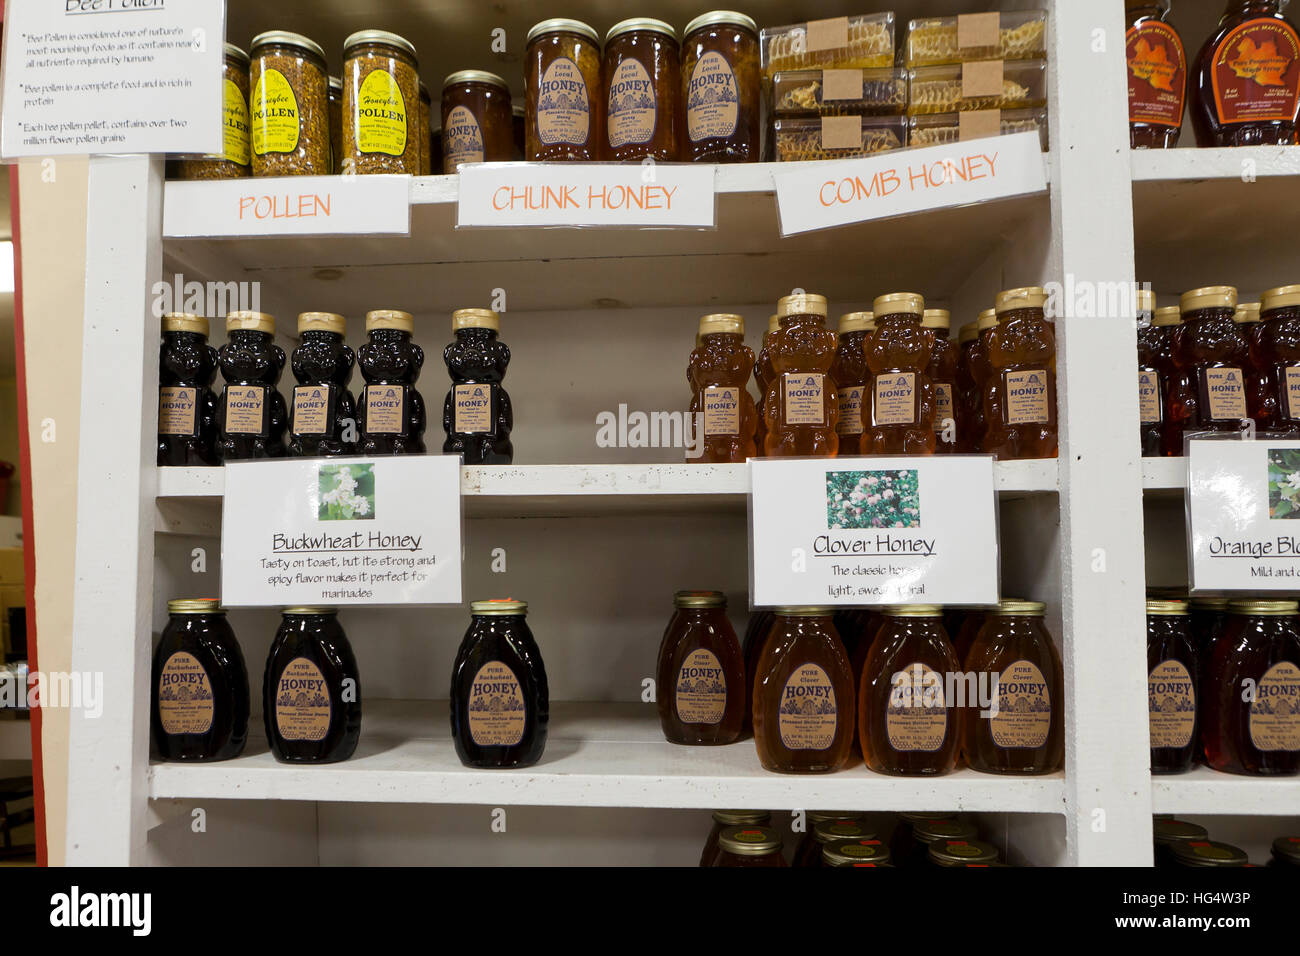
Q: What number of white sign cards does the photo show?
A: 7